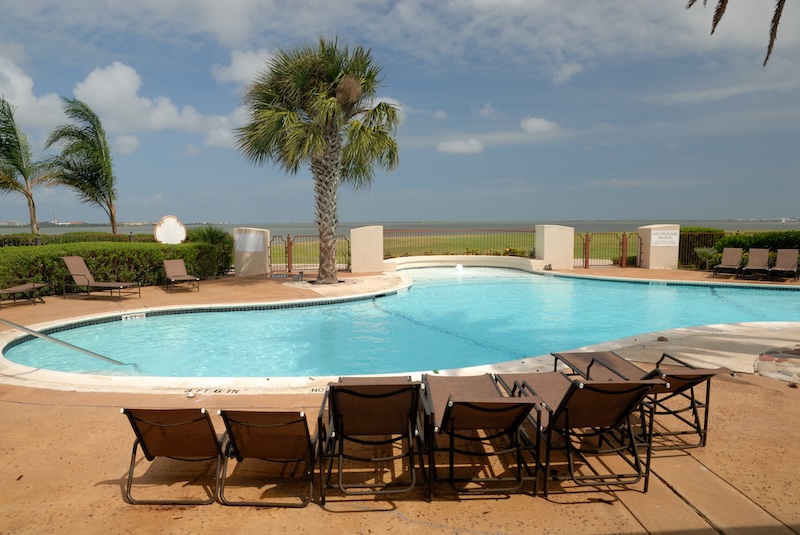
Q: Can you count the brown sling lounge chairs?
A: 12